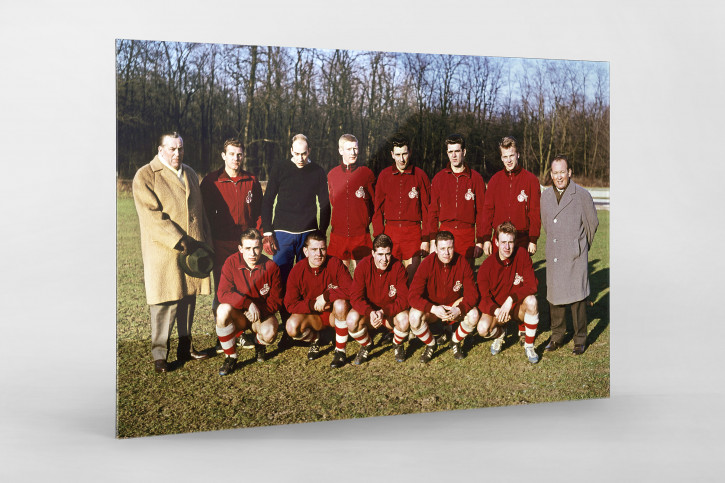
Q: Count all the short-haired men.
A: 13